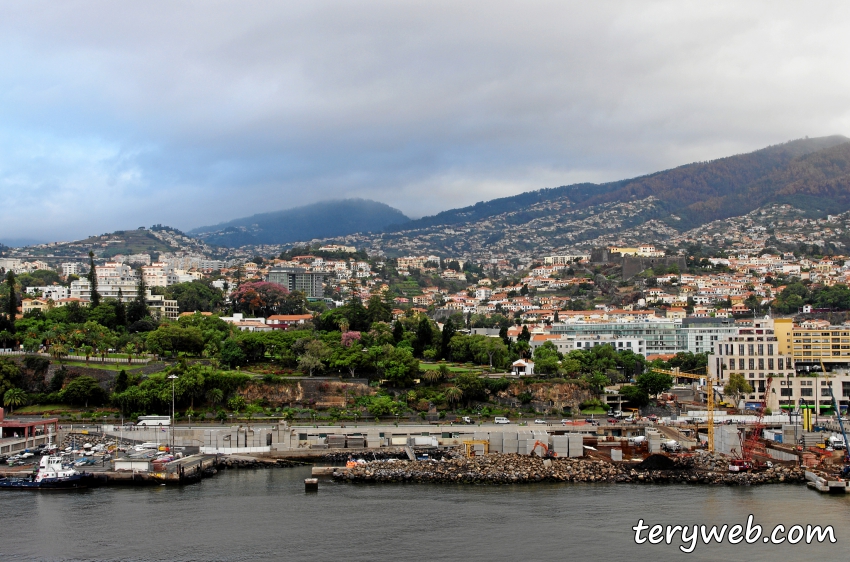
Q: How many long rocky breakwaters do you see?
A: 1